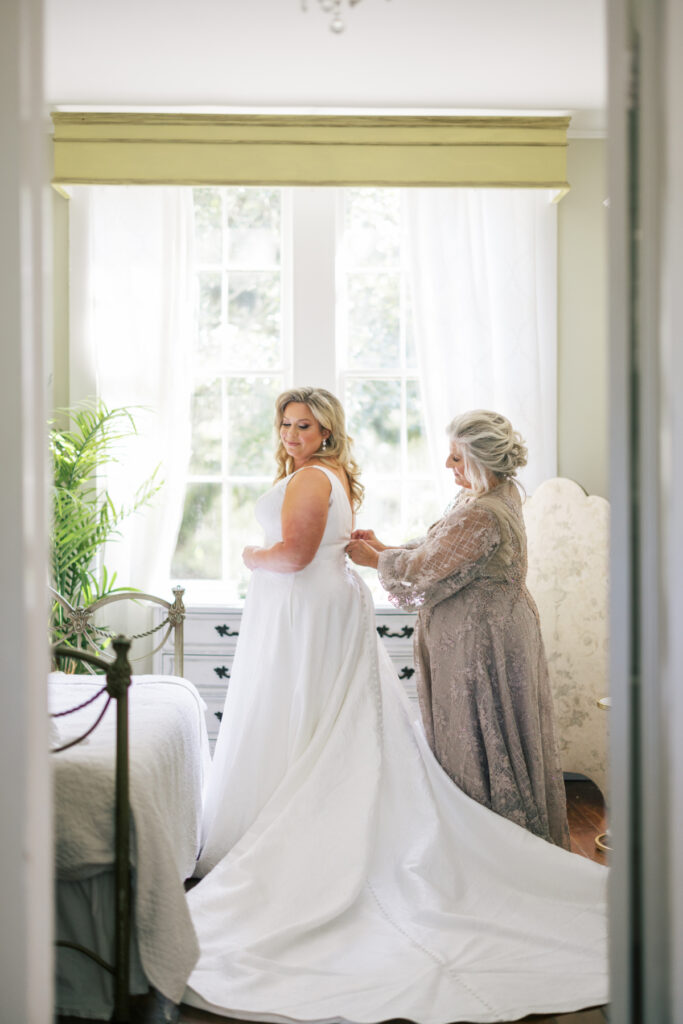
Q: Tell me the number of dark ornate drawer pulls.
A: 5